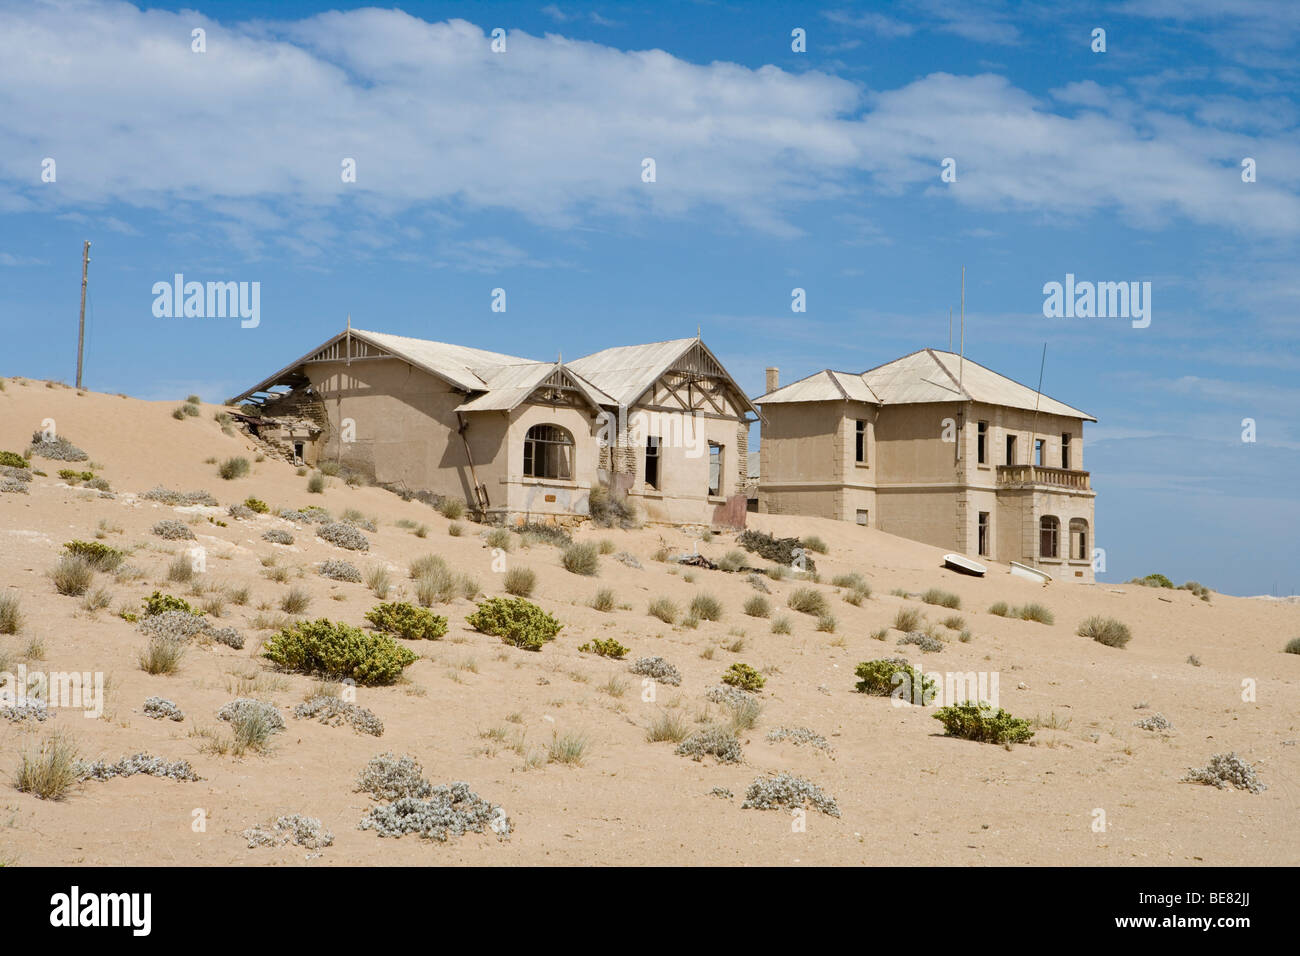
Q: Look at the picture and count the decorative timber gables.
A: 3